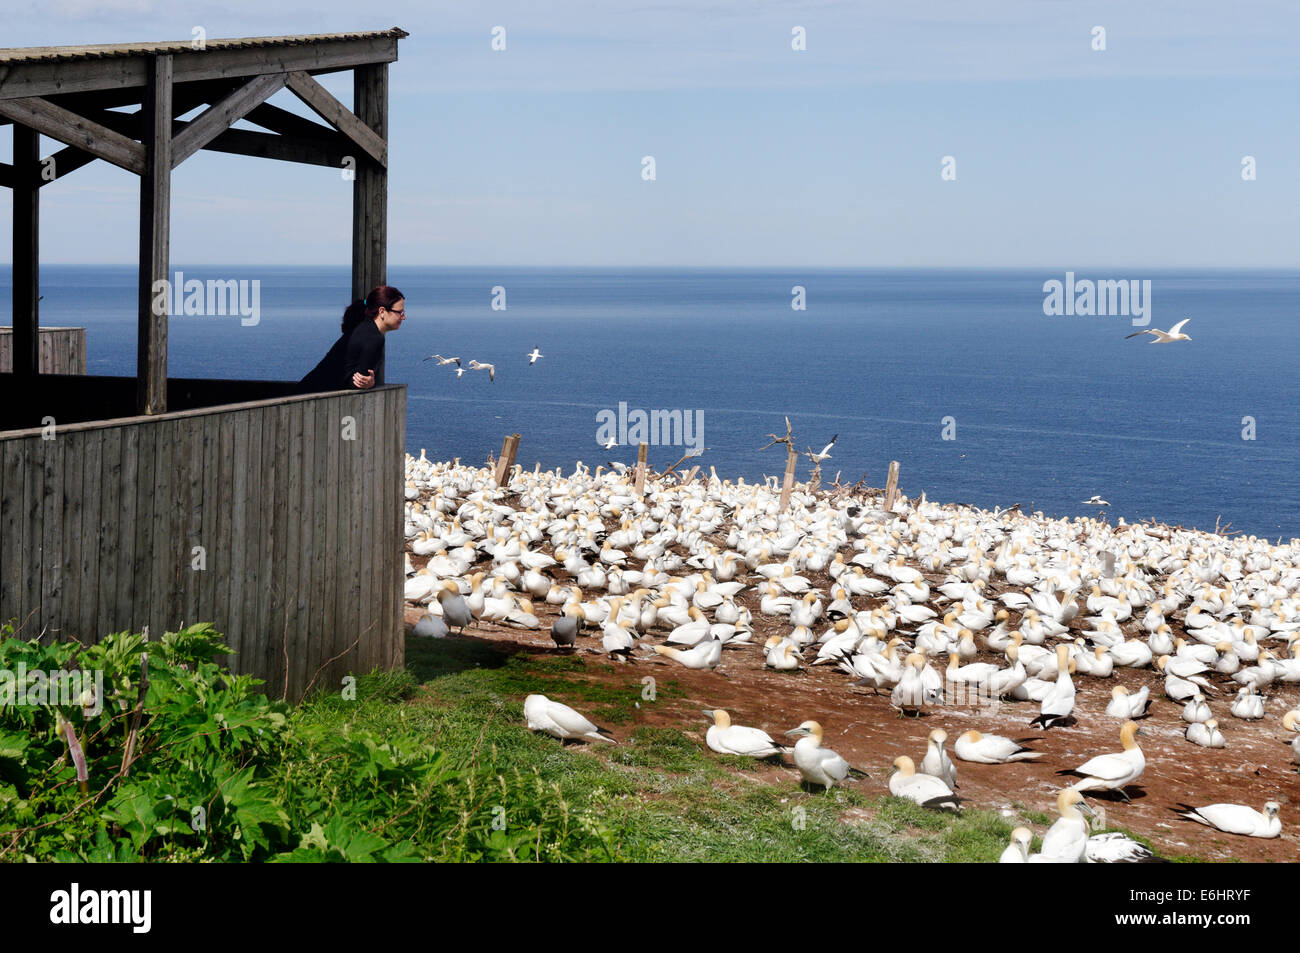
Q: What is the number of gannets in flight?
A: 8